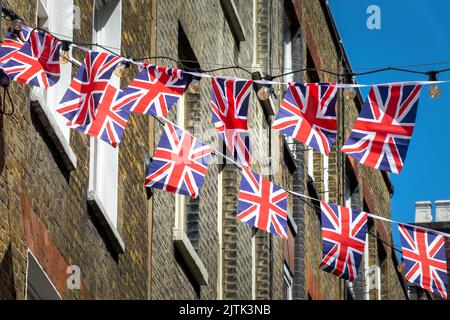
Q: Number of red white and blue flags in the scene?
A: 12